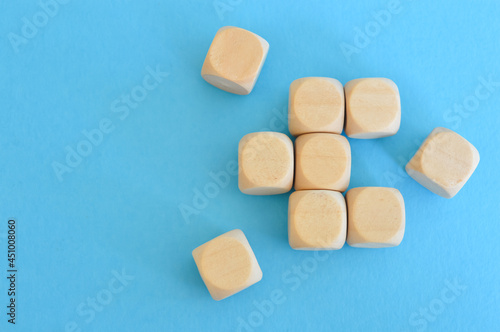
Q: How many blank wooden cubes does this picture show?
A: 9